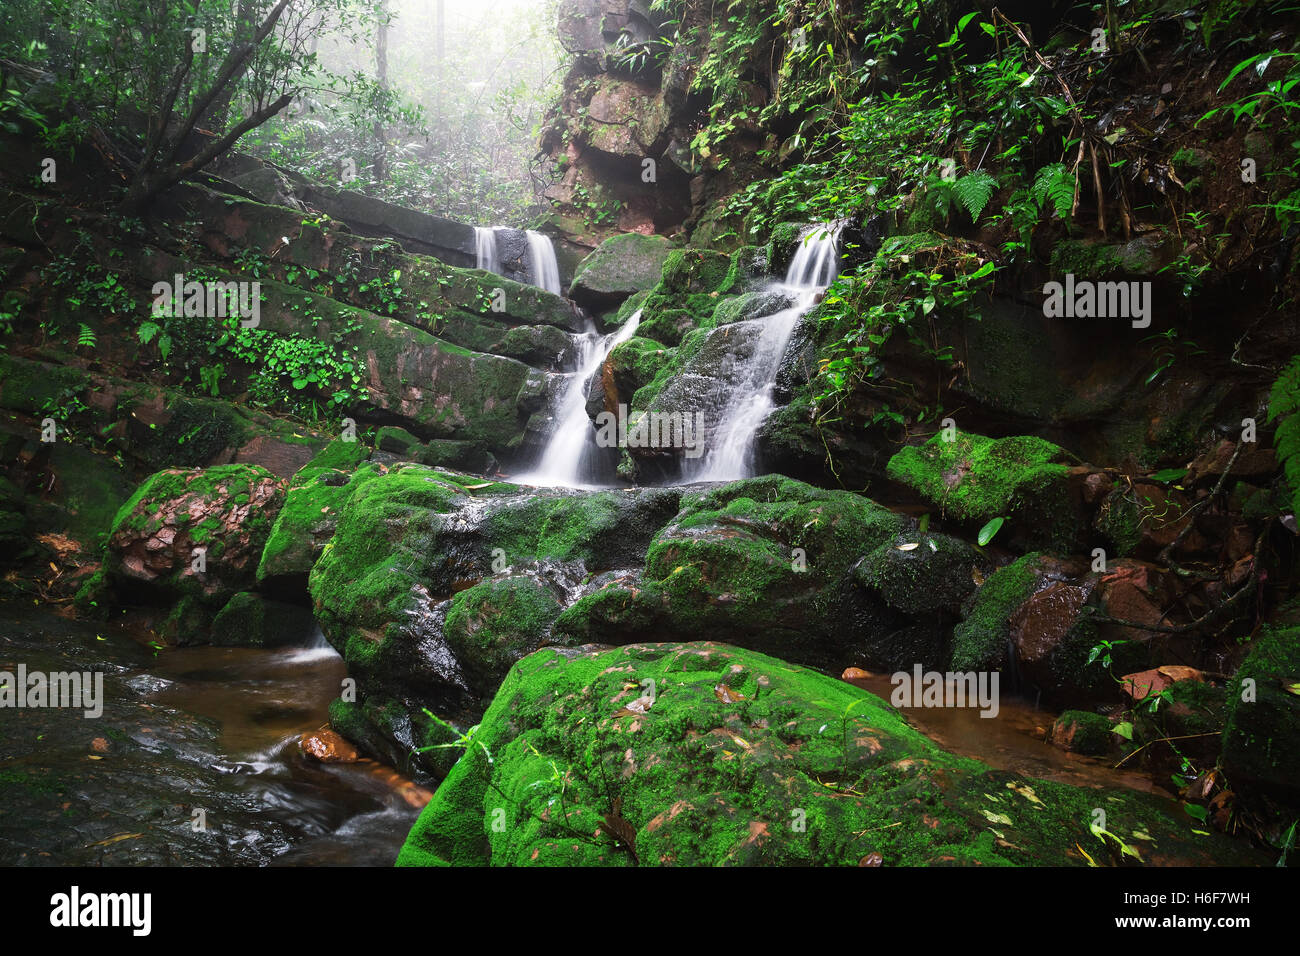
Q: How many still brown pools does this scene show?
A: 2